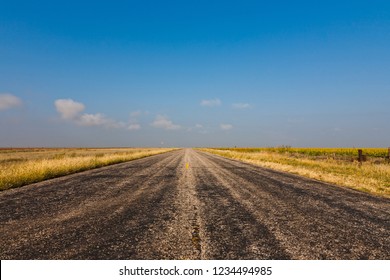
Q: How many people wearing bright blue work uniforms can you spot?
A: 0